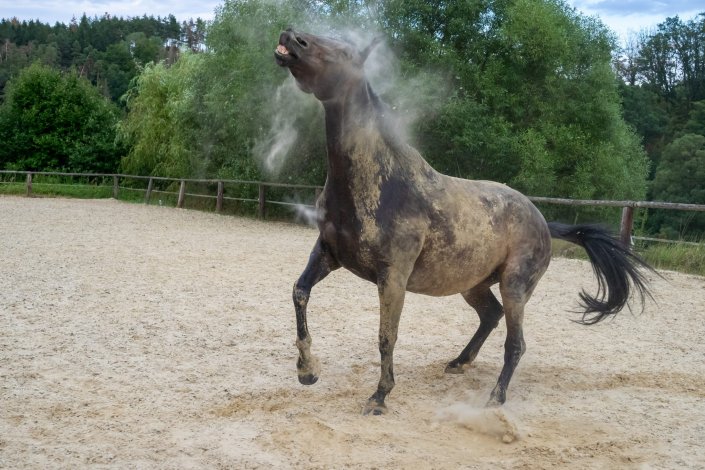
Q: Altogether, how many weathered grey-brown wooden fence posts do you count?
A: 8